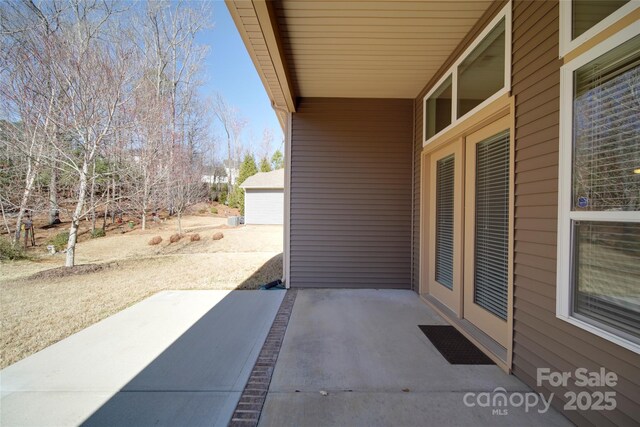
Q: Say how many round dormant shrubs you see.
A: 4